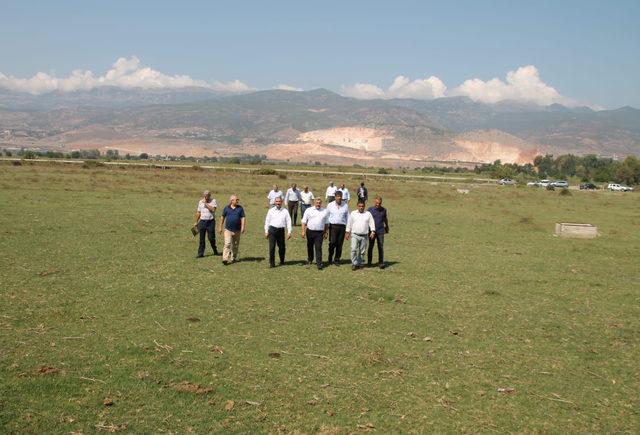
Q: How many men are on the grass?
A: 13